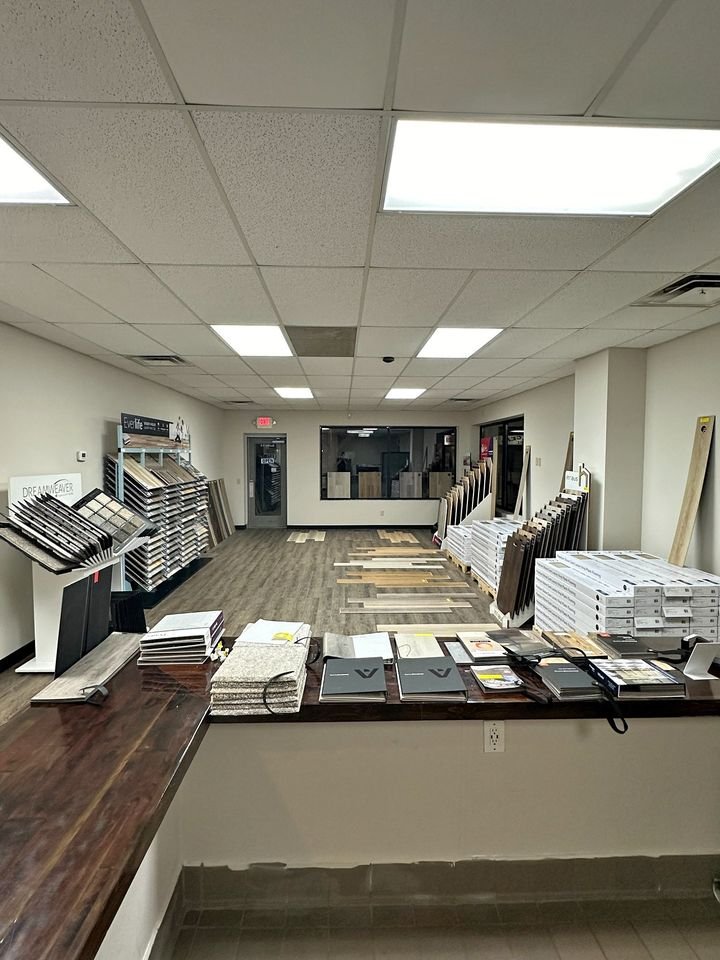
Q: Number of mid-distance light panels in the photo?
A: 2